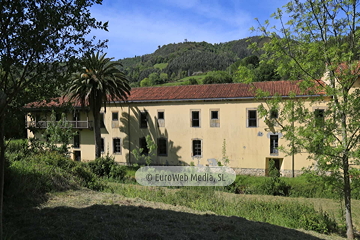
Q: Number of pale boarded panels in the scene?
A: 3